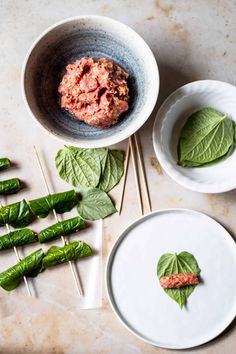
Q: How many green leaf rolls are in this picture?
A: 8